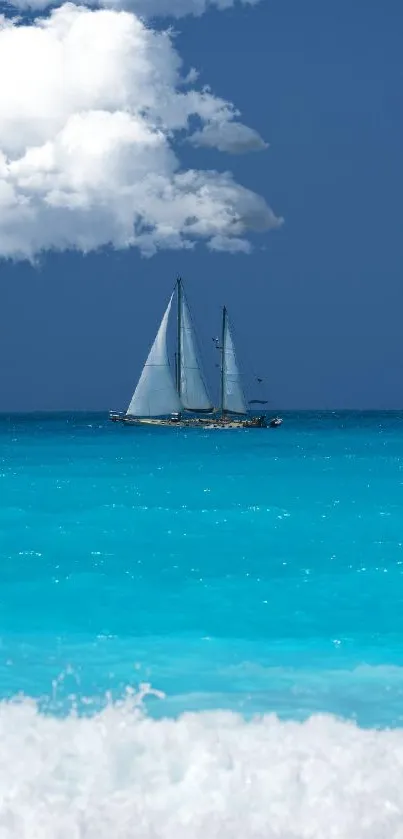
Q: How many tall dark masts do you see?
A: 2